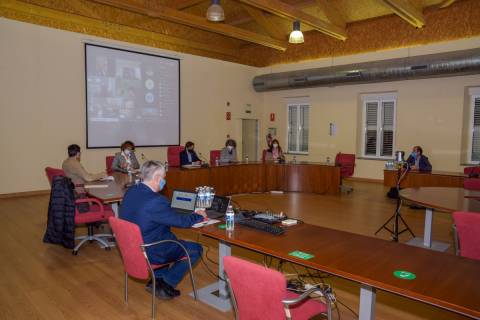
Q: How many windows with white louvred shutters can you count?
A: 3